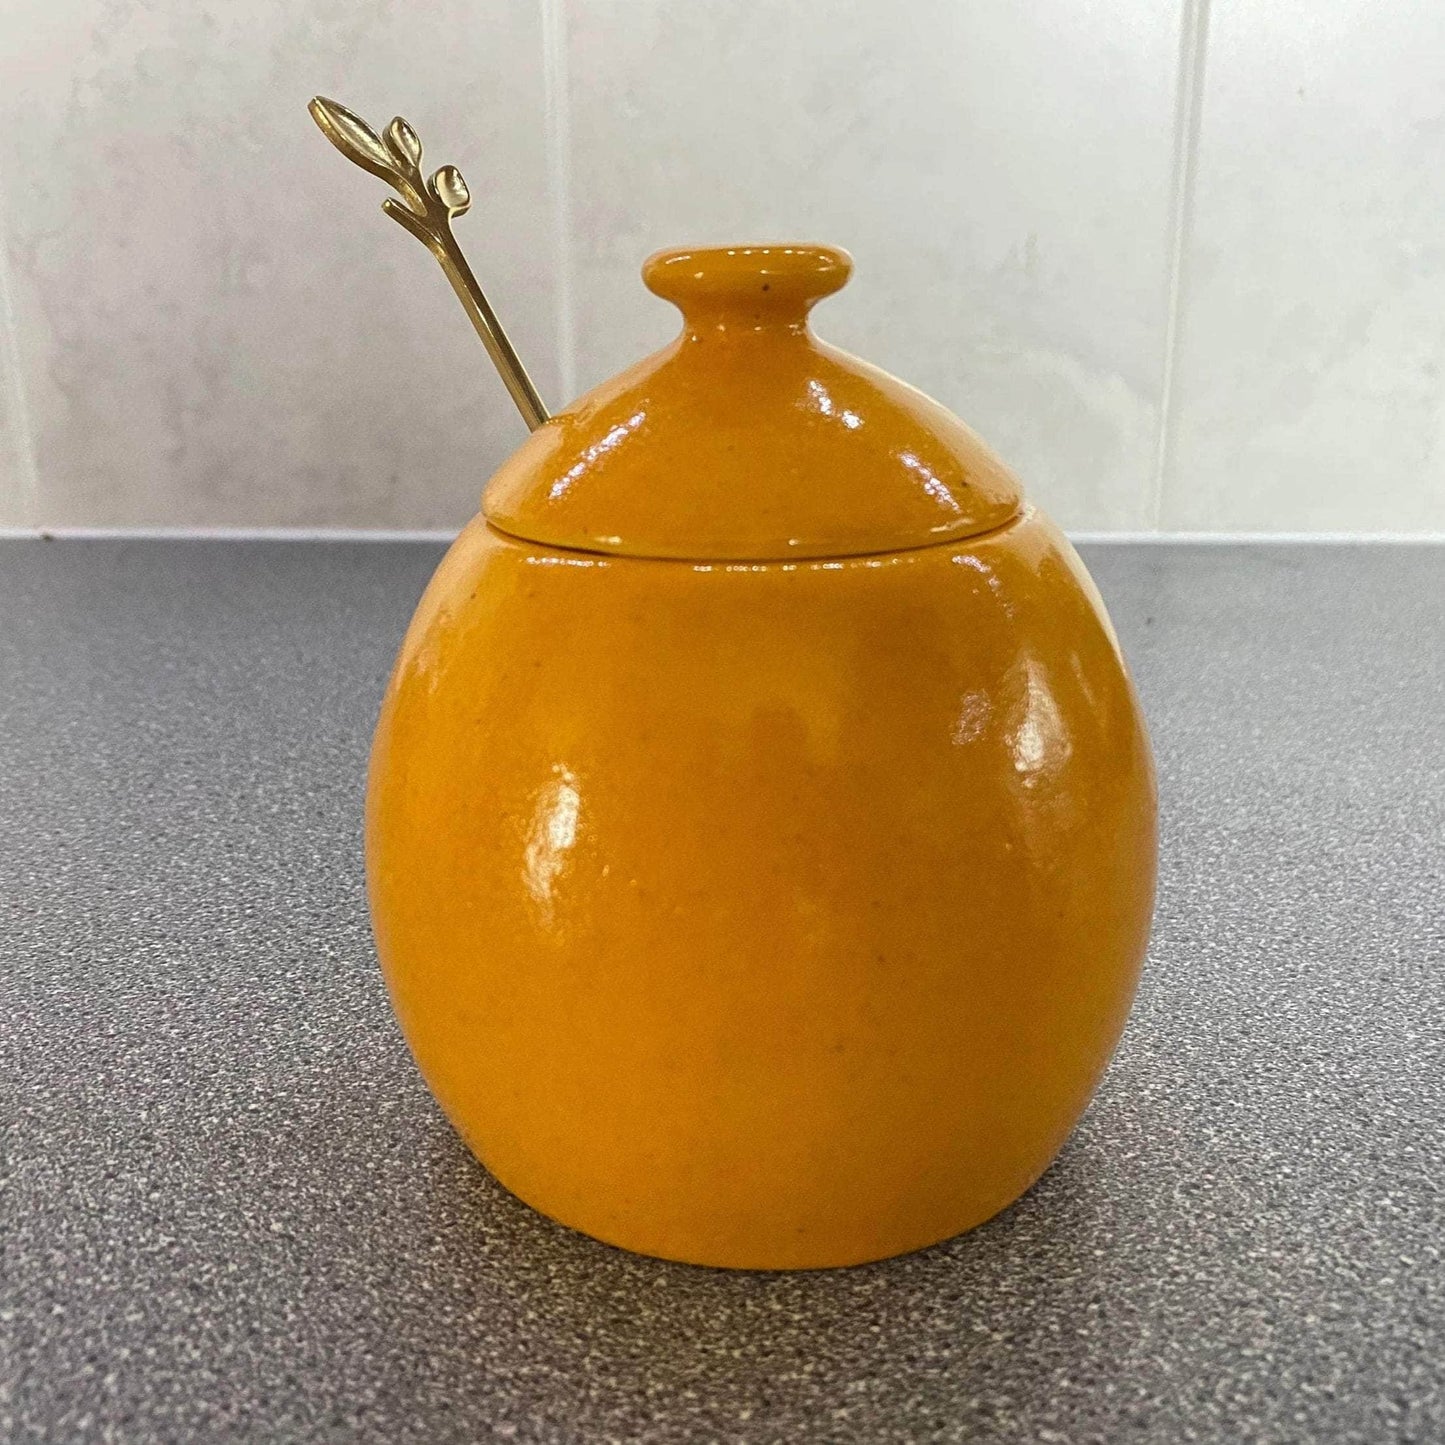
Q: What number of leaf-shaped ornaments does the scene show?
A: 3